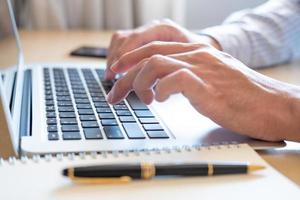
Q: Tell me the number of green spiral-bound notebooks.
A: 0